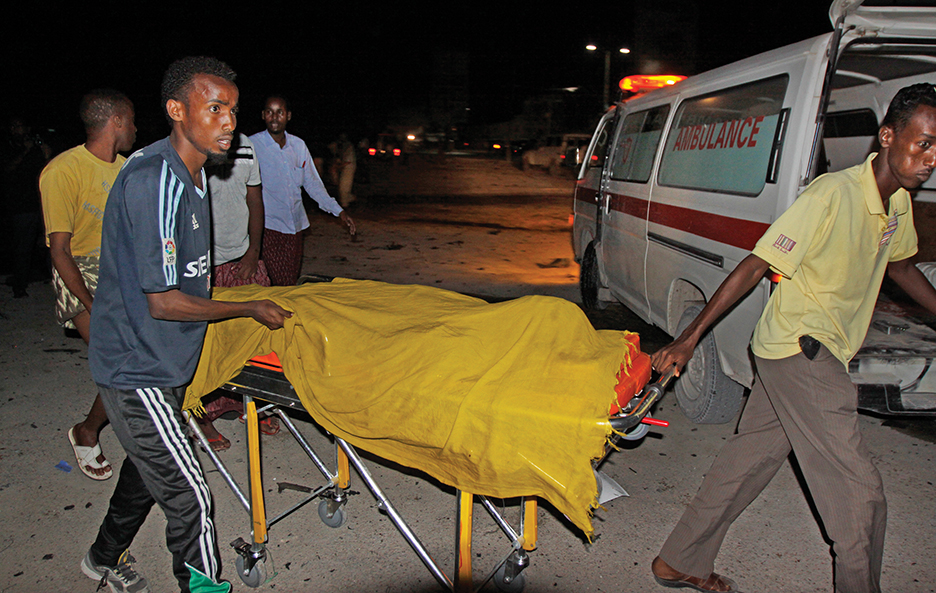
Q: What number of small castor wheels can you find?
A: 3